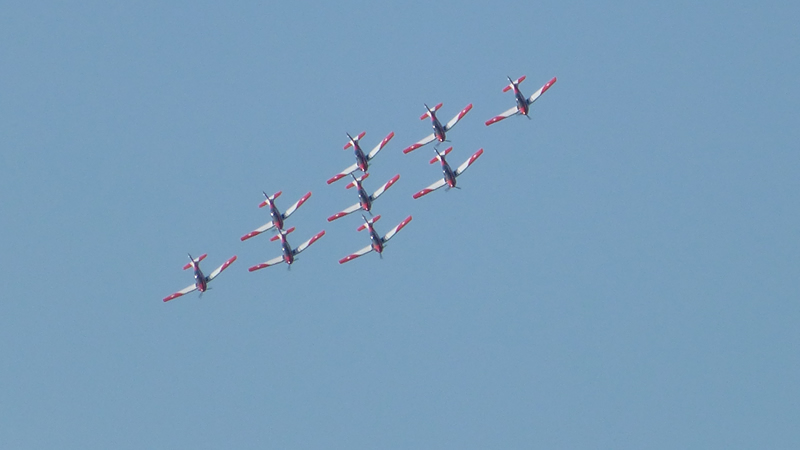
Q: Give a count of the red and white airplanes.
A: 9